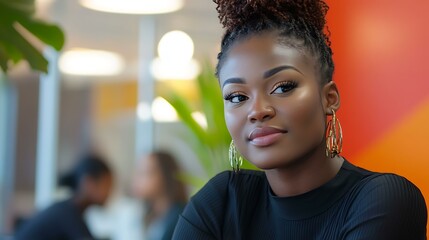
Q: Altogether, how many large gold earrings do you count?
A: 2